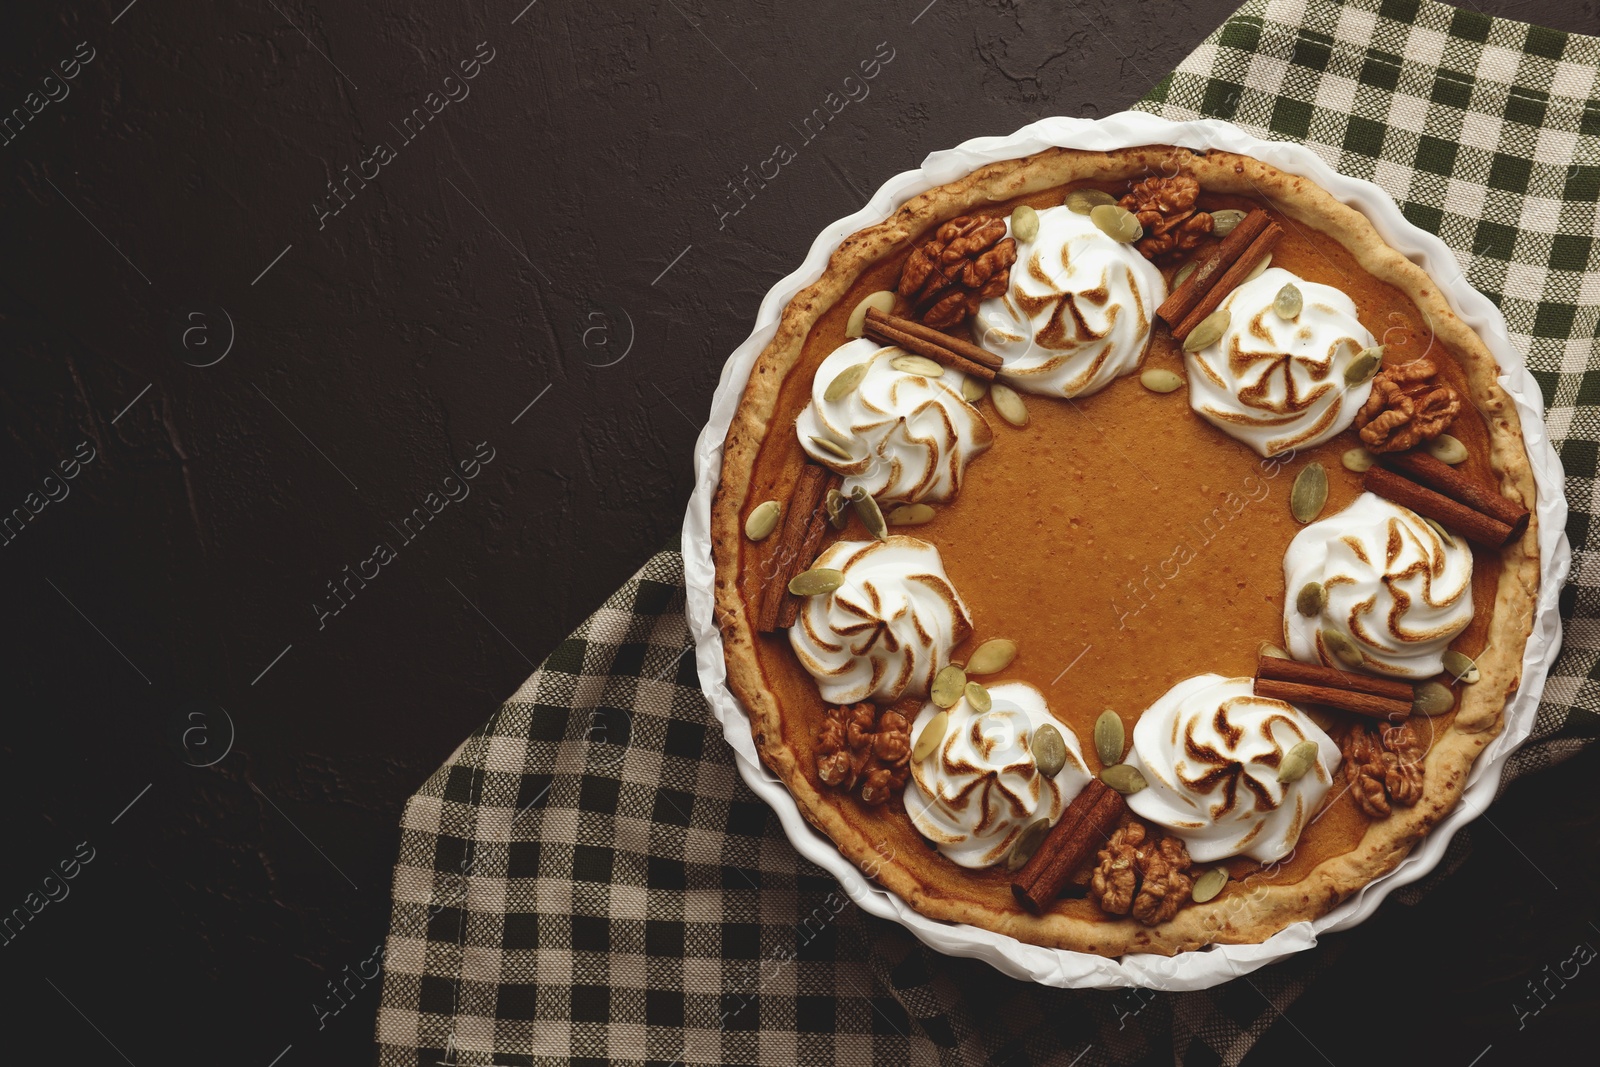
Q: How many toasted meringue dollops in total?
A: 7